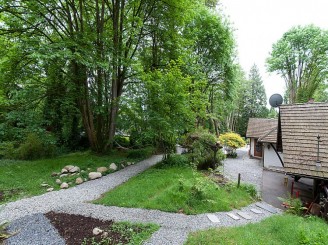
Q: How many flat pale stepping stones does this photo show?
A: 5